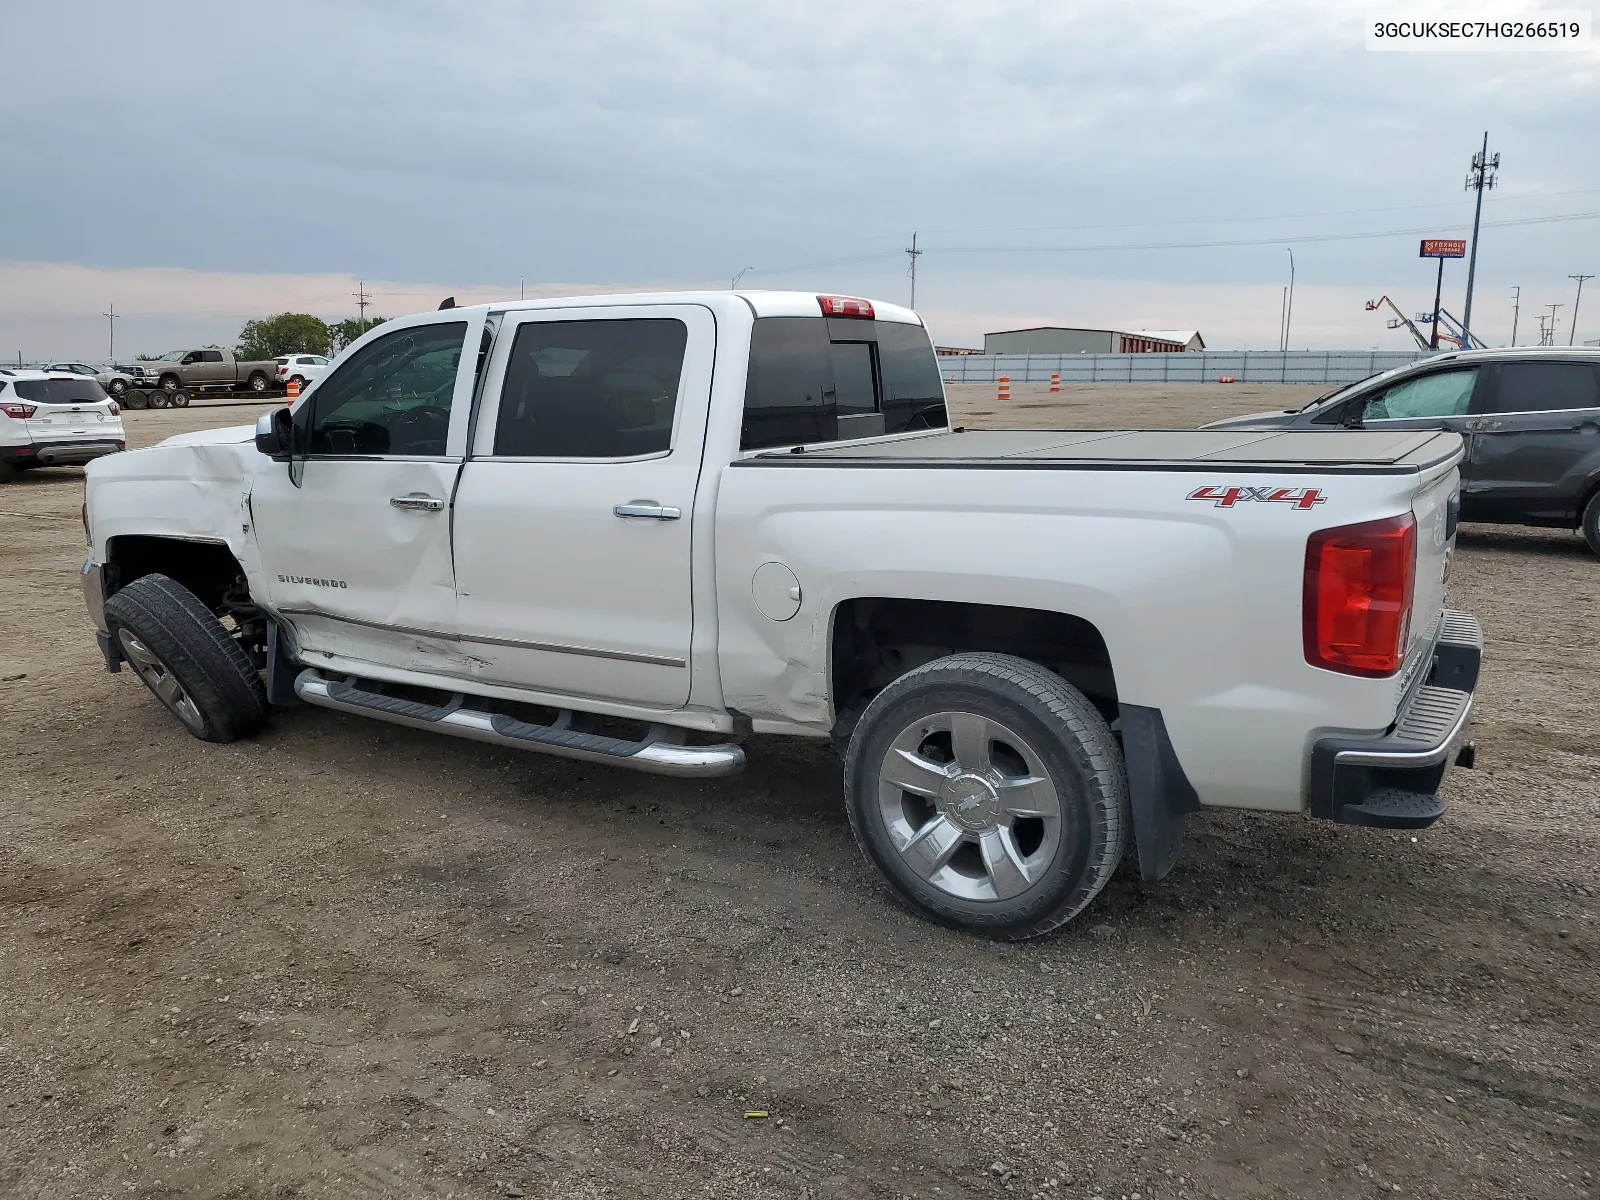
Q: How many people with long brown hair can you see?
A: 0